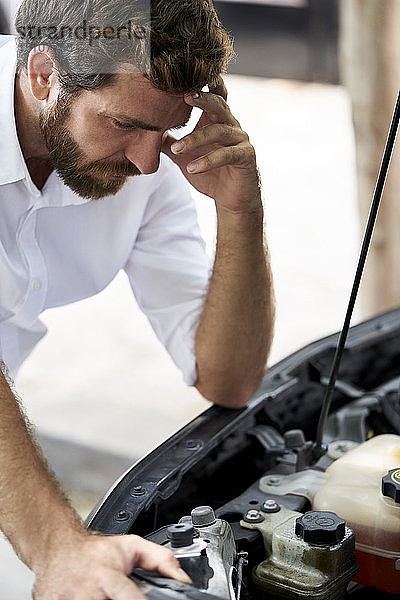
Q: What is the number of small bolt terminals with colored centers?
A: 2